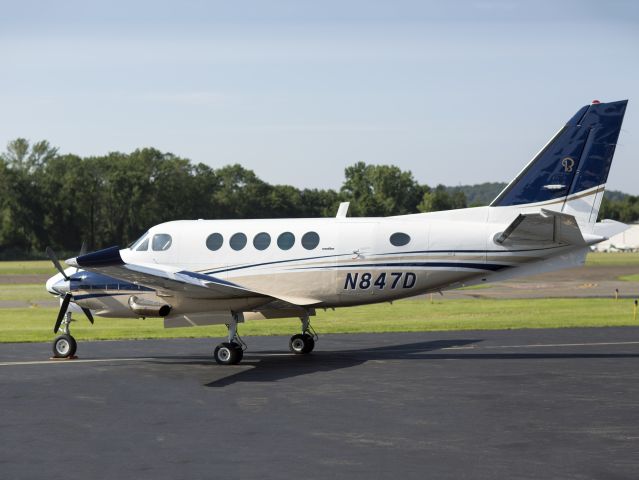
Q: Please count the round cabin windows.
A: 6